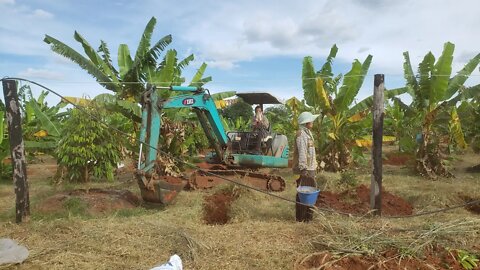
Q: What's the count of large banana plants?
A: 3